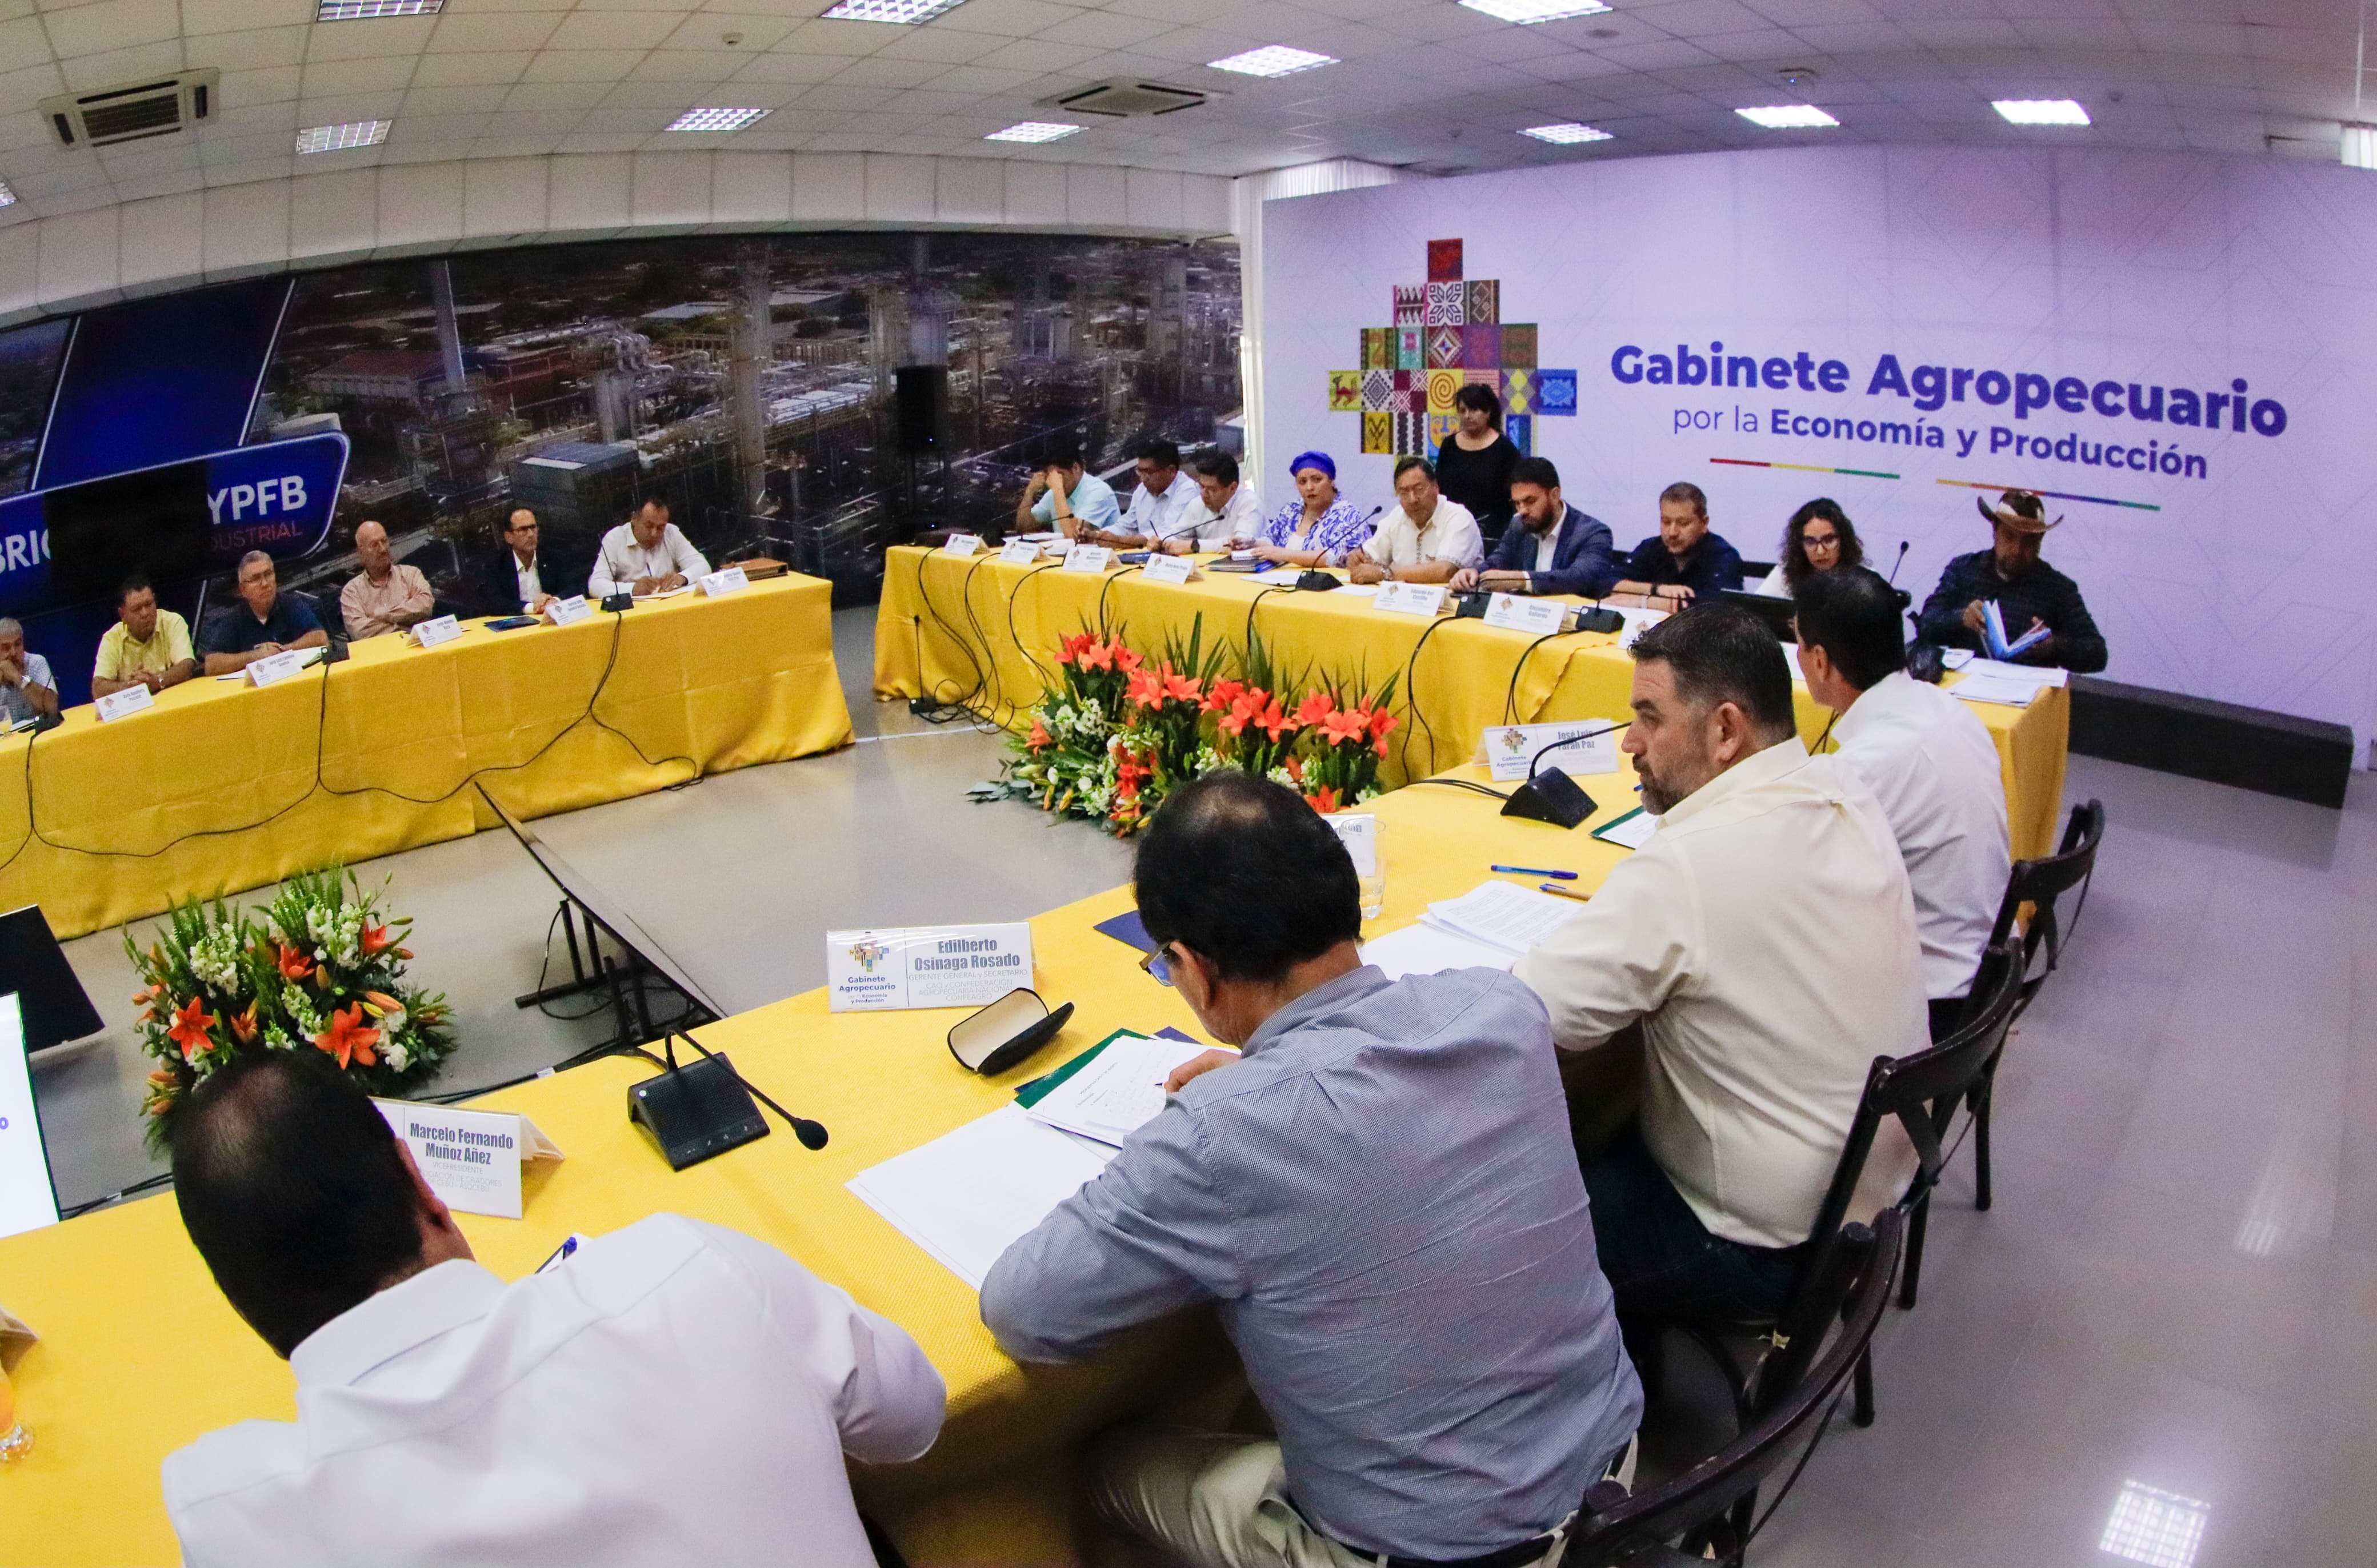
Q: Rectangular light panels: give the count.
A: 11